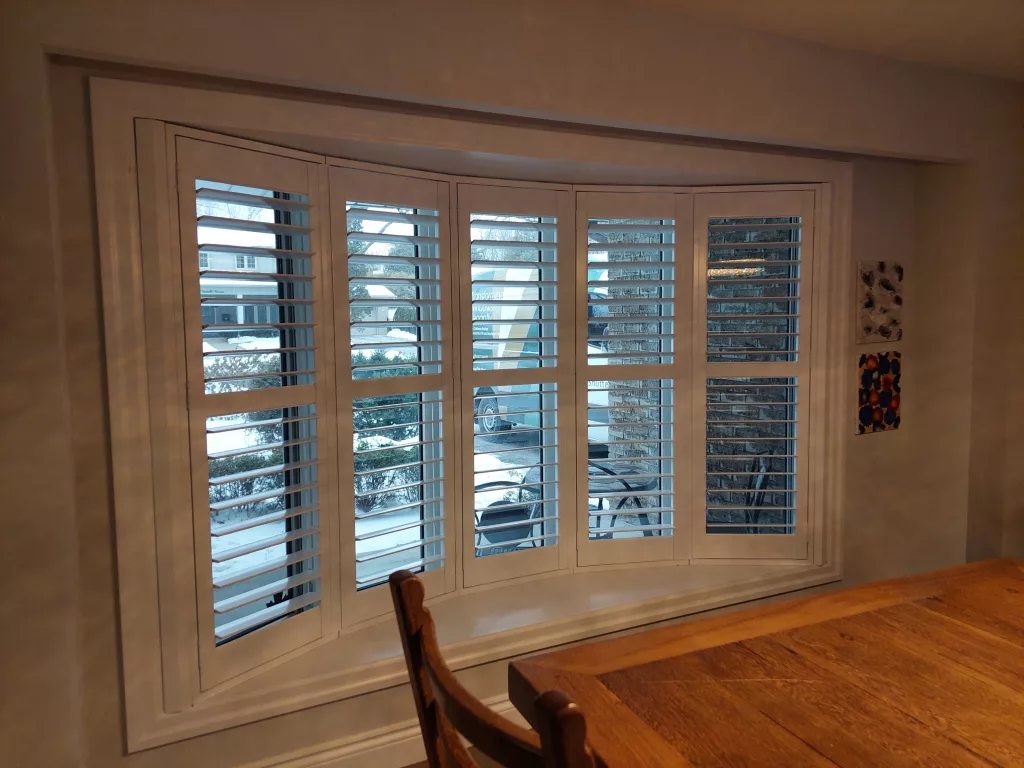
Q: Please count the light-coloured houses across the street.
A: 2